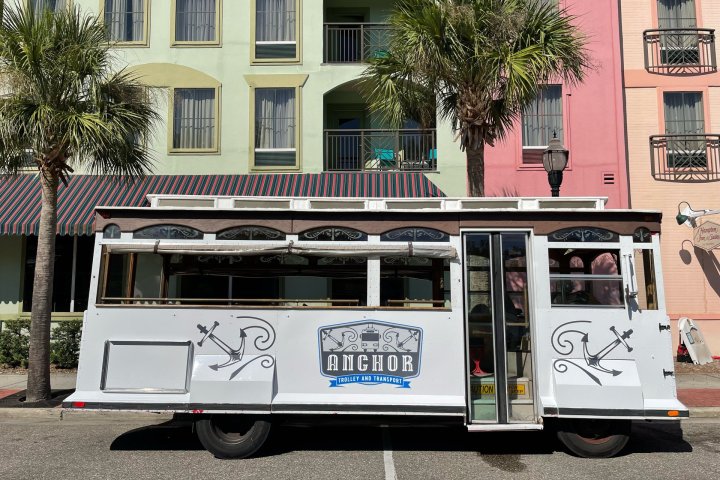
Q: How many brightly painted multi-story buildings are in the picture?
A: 3